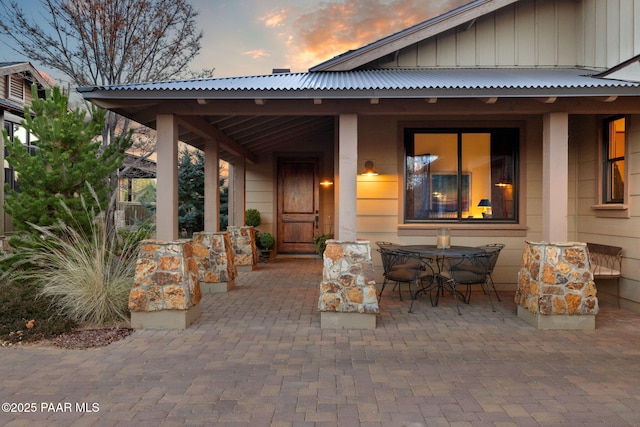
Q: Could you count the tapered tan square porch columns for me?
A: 5